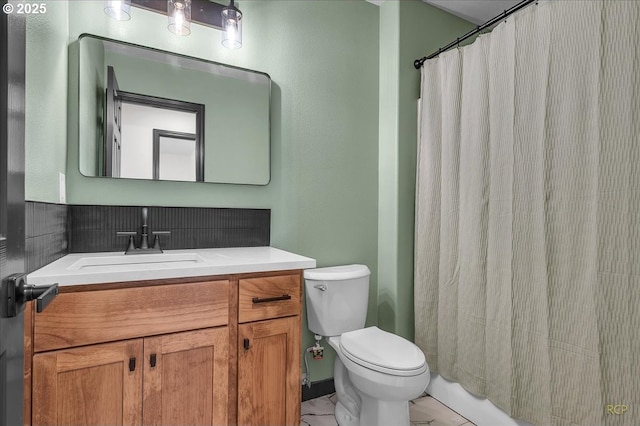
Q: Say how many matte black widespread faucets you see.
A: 1